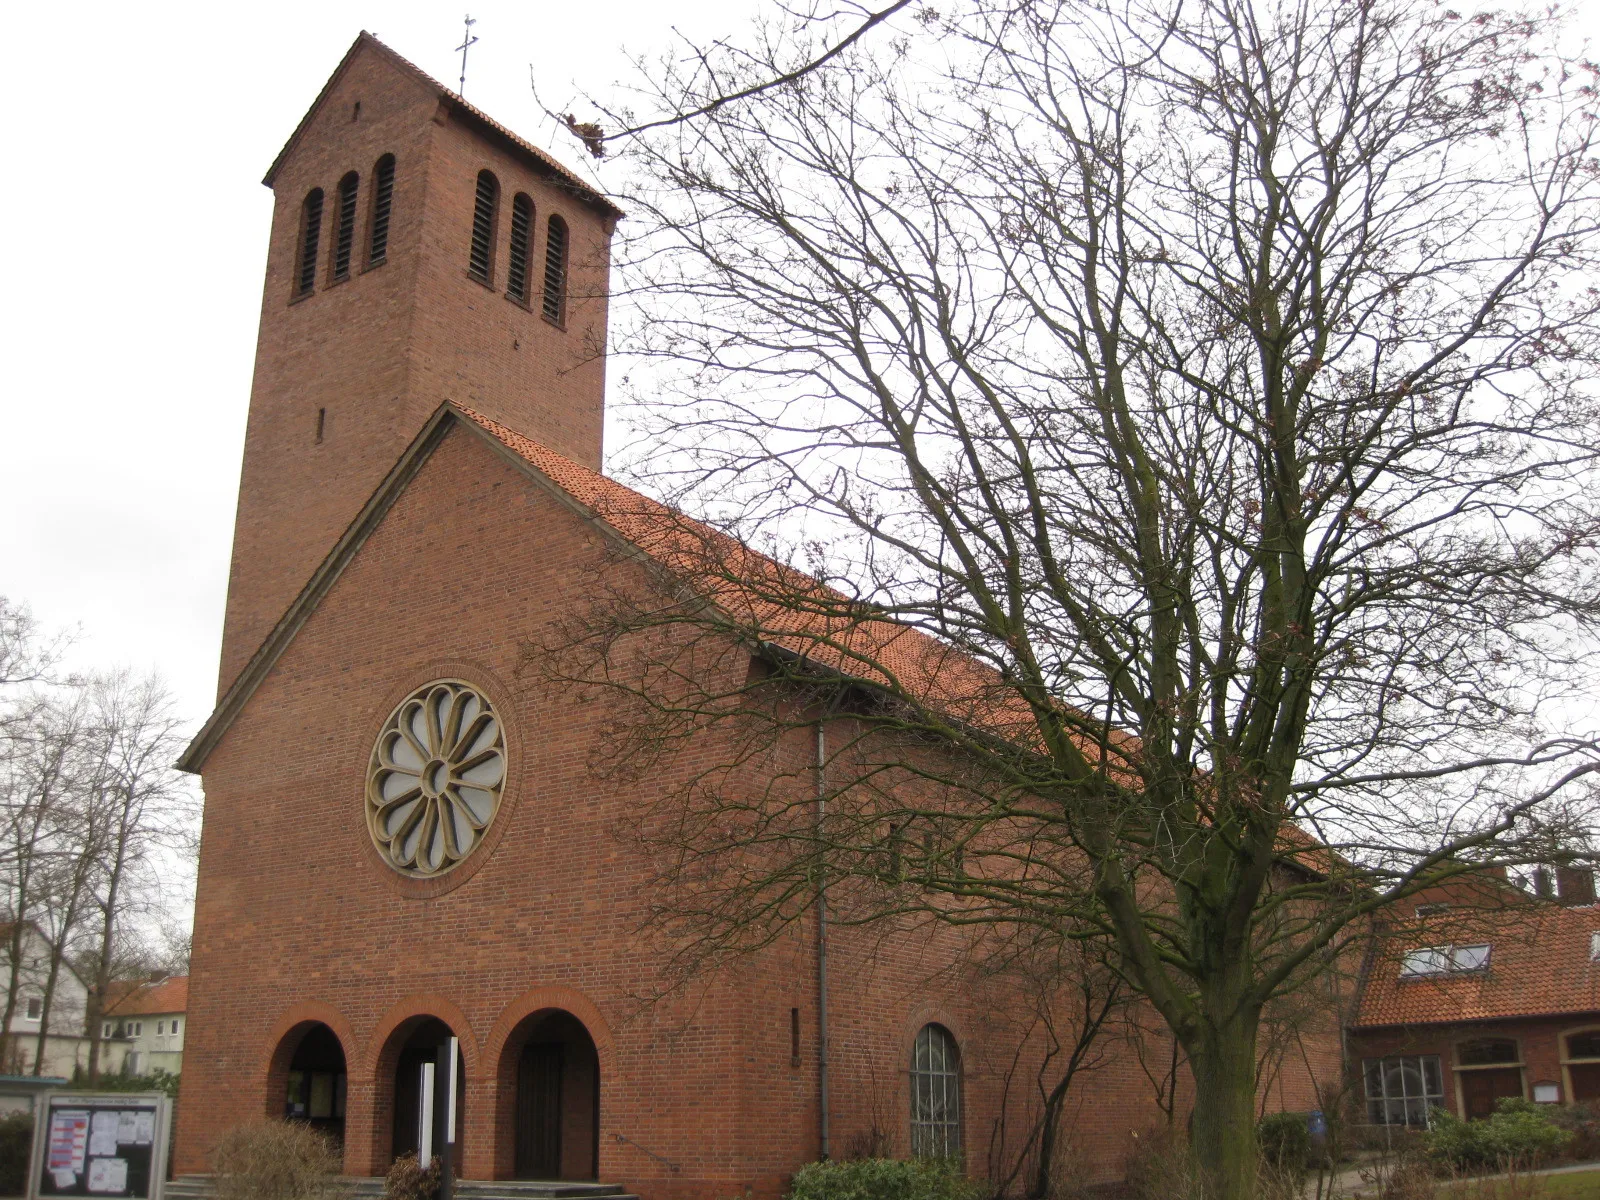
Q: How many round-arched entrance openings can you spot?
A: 3